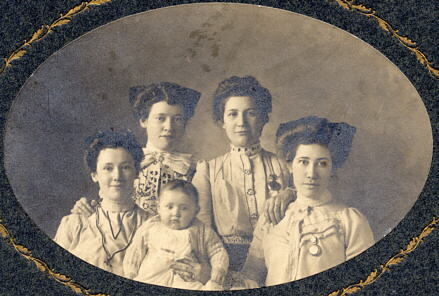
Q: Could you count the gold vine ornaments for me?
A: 4